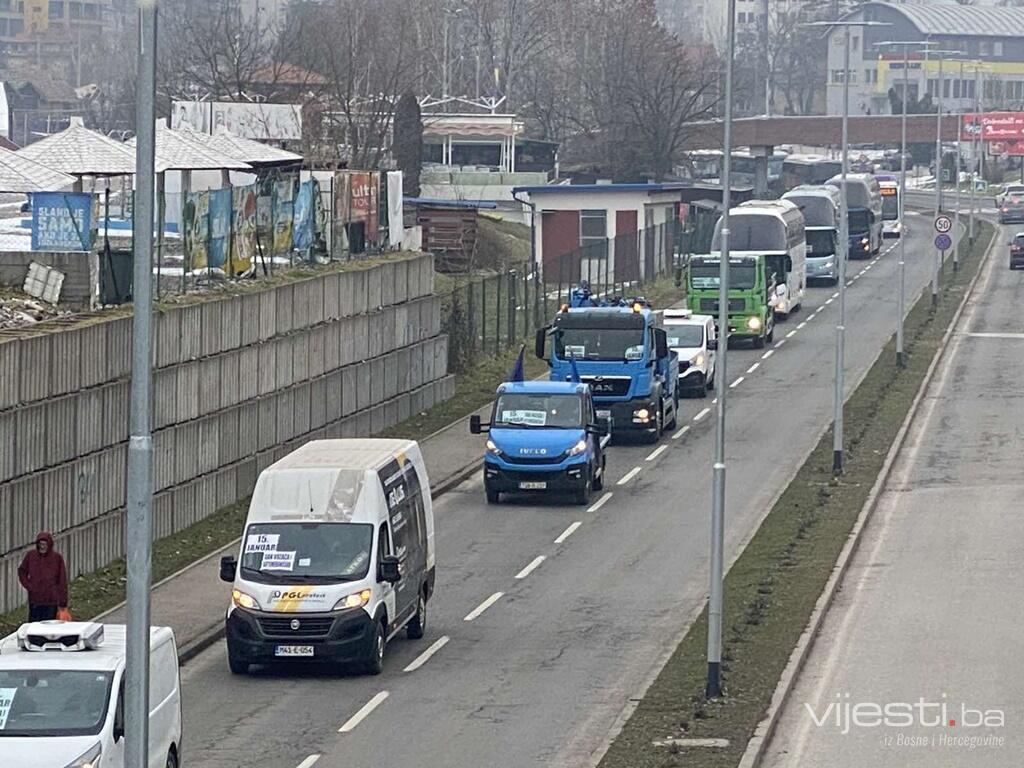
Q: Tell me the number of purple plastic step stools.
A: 0